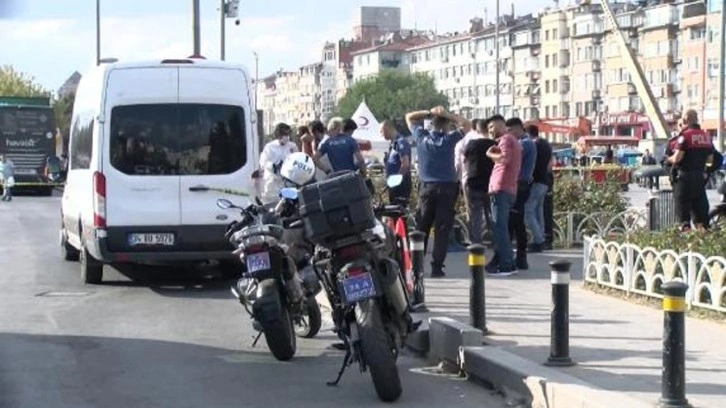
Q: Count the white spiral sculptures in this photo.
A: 0